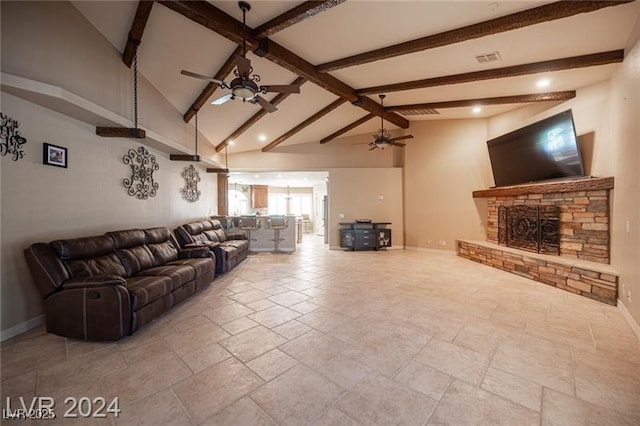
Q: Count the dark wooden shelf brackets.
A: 3